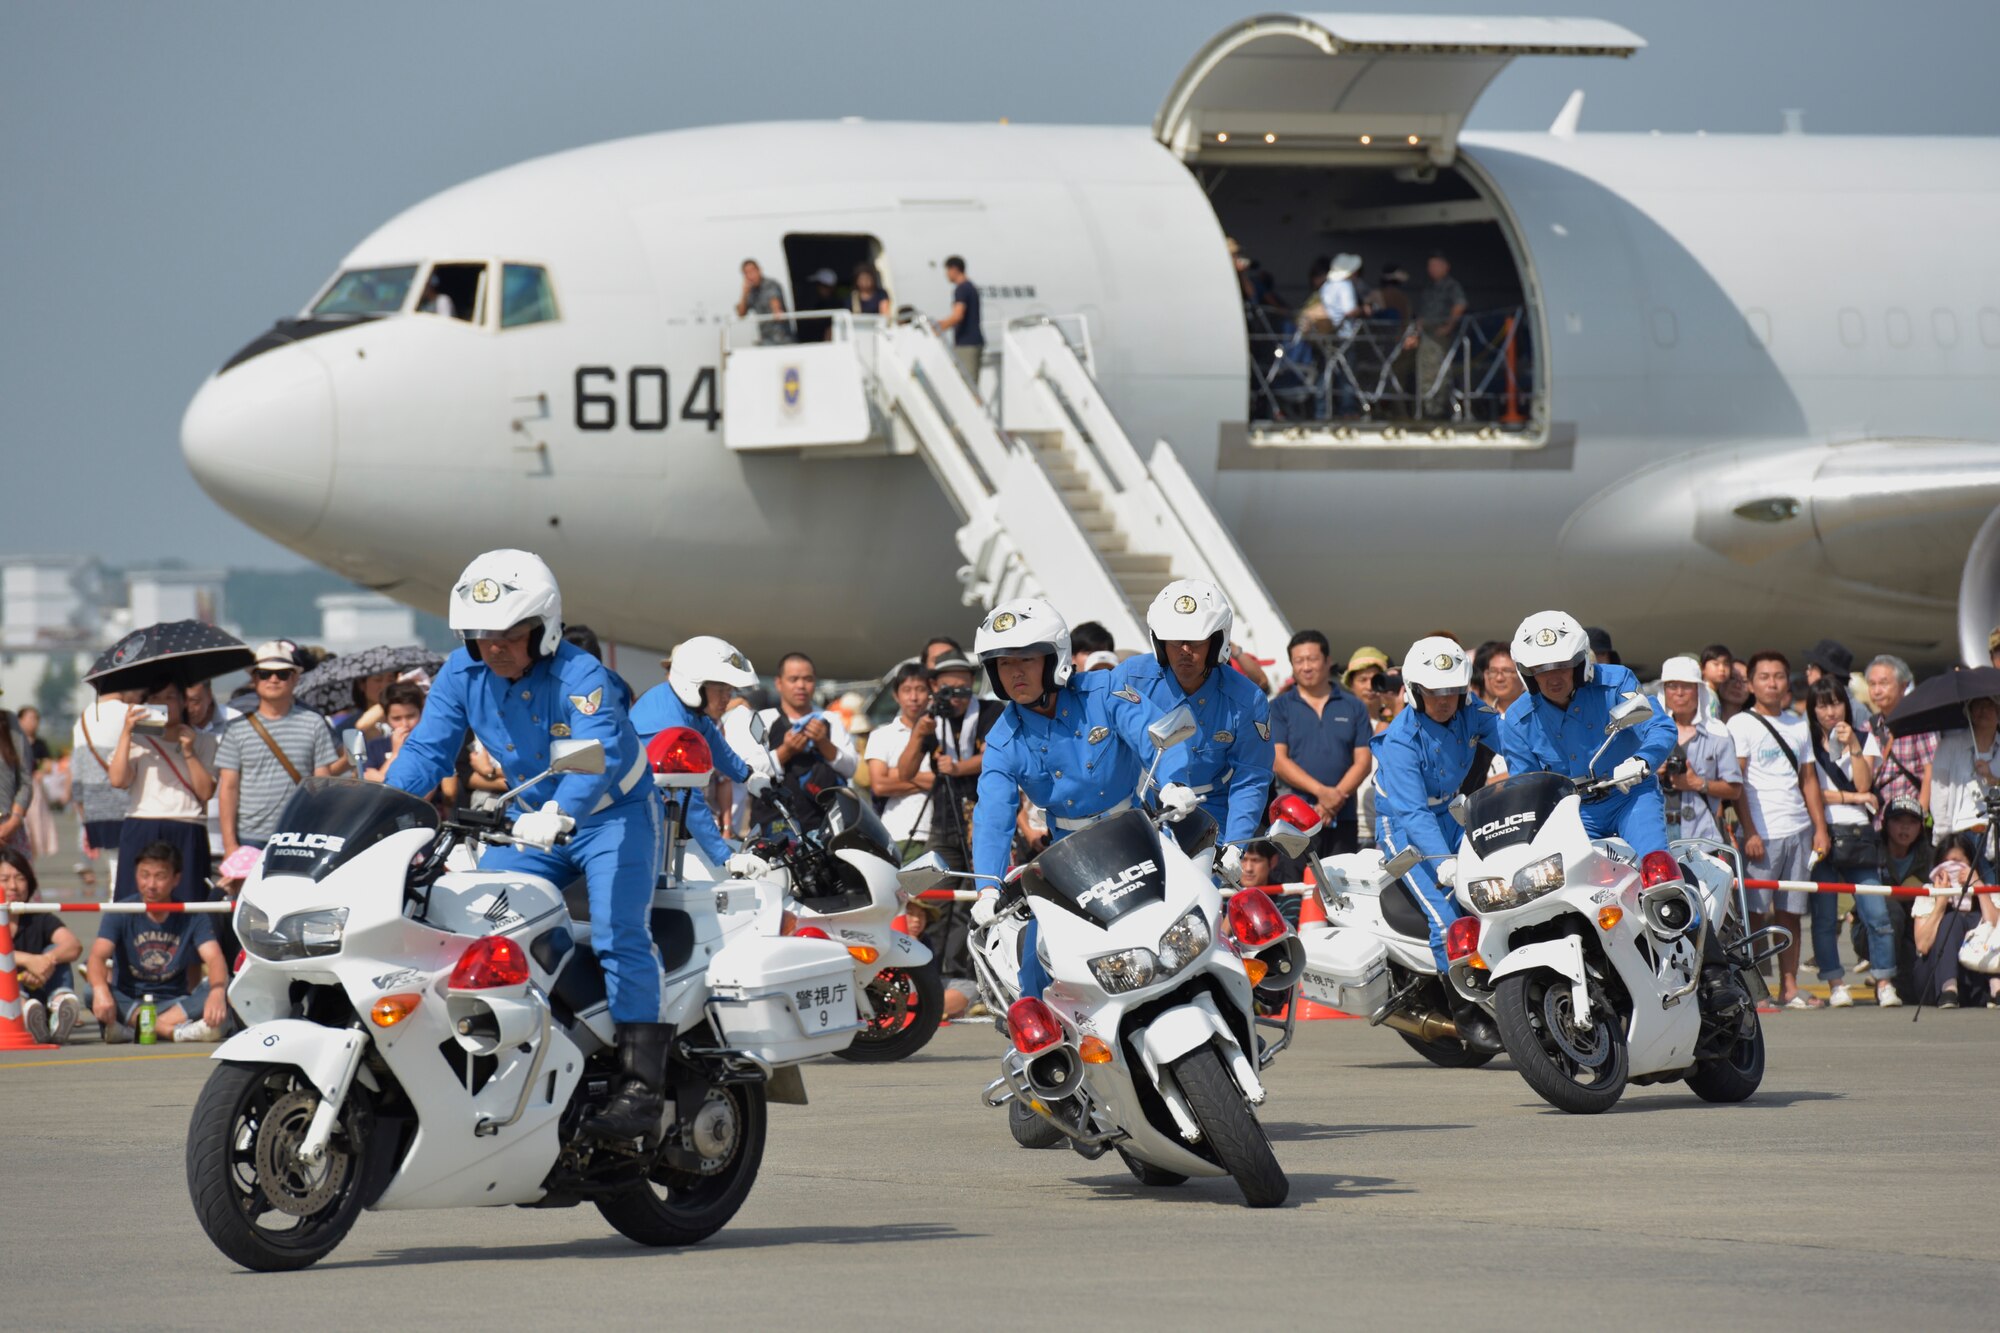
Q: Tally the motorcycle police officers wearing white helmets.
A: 6